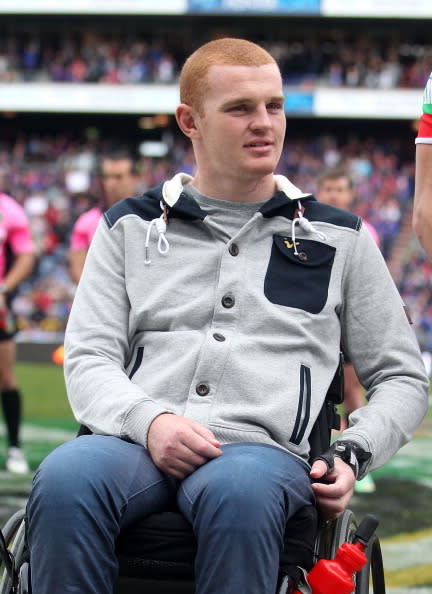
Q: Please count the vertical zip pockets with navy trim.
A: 2